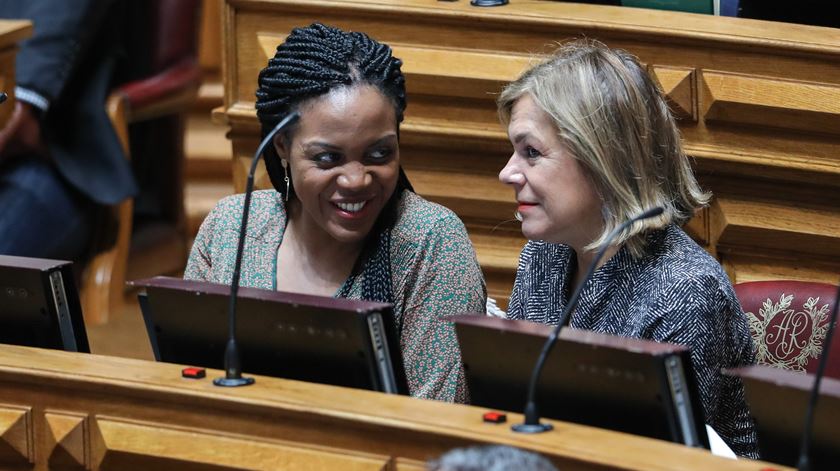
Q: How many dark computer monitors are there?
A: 4